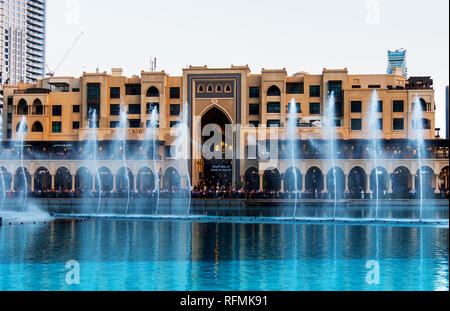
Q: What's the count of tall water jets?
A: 10